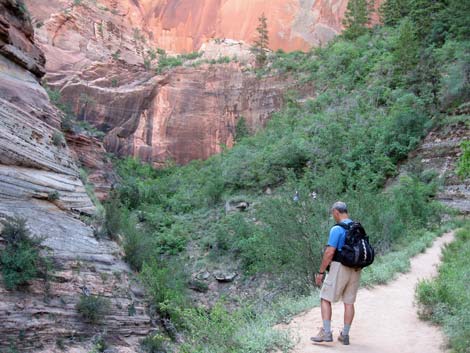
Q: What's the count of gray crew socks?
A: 2